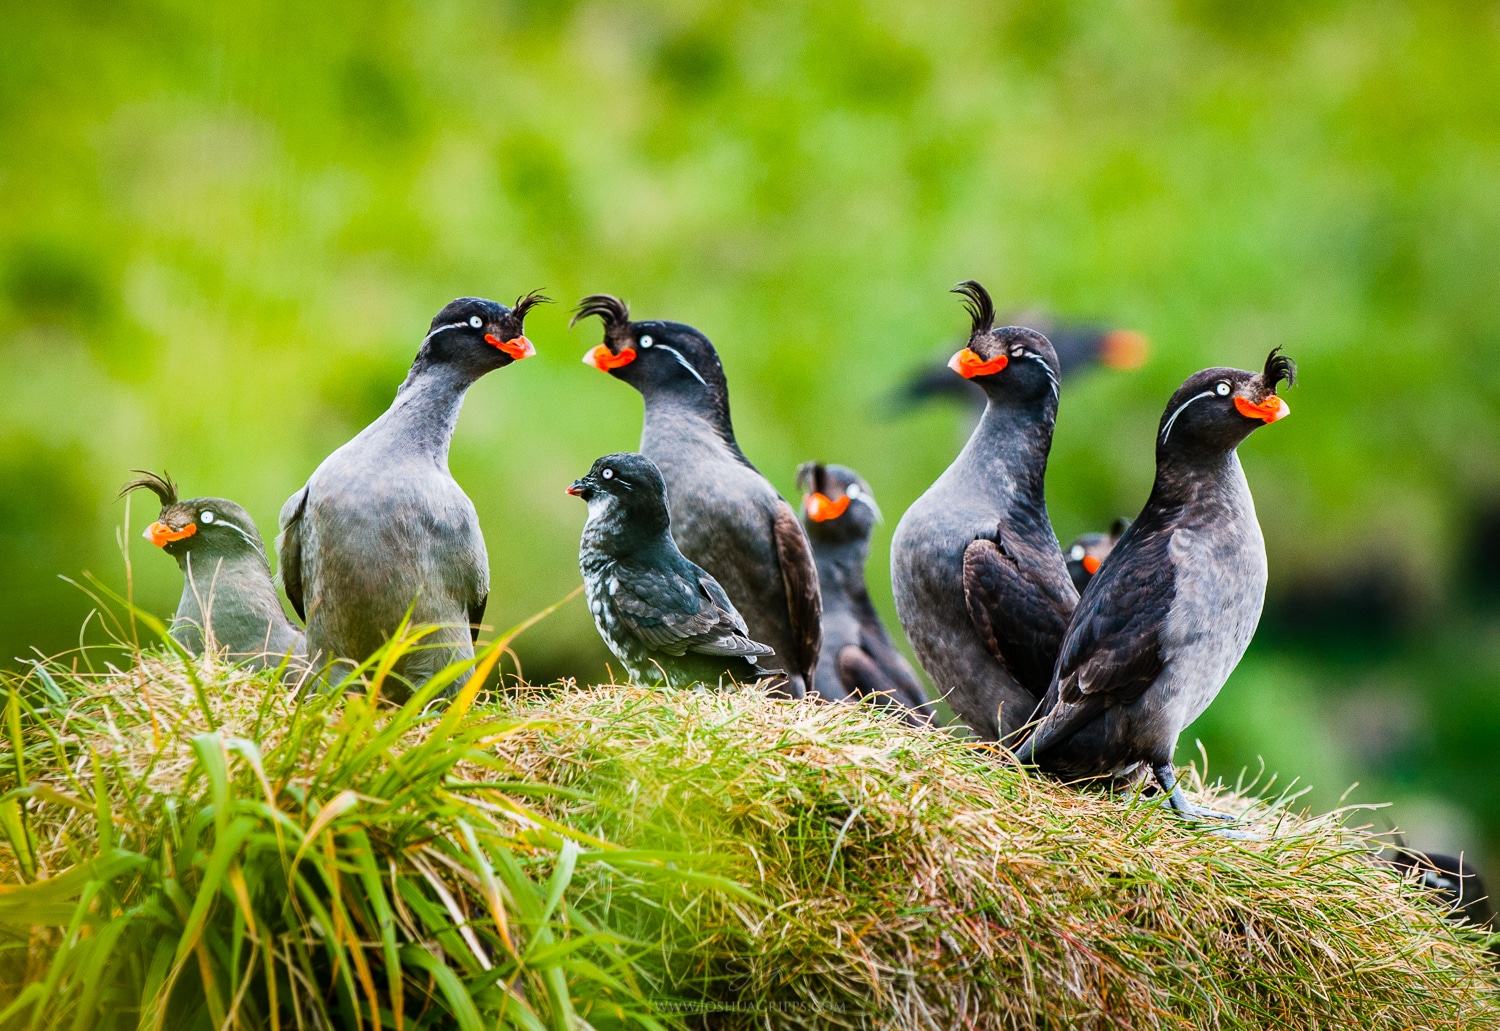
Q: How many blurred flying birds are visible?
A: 1